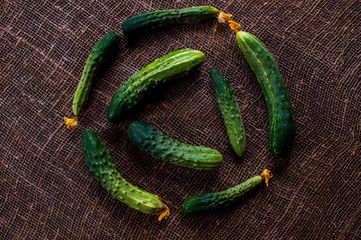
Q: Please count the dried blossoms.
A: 5